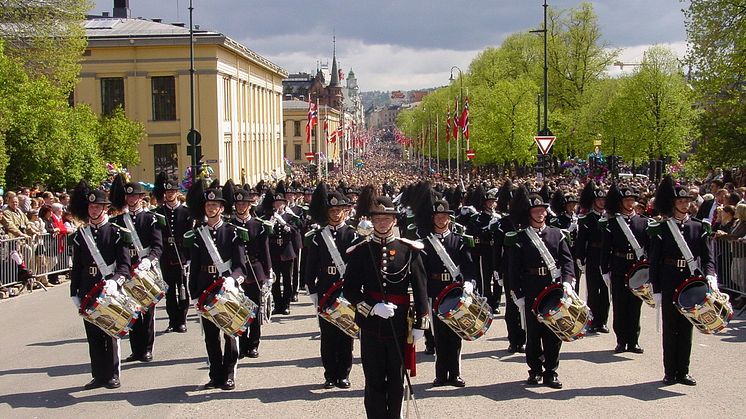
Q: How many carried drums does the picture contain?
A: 8